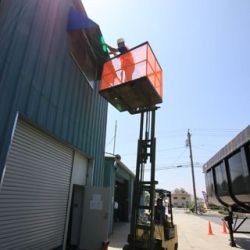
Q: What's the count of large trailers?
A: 1